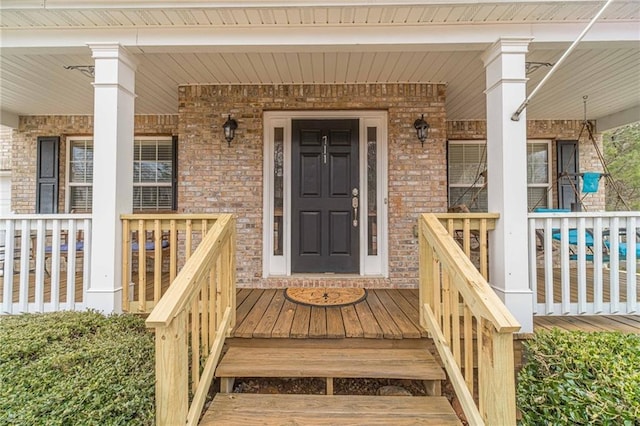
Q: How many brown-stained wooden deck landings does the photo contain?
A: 1